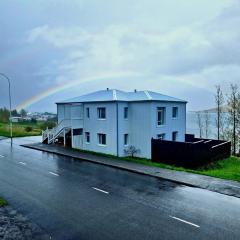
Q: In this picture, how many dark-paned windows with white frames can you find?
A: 10